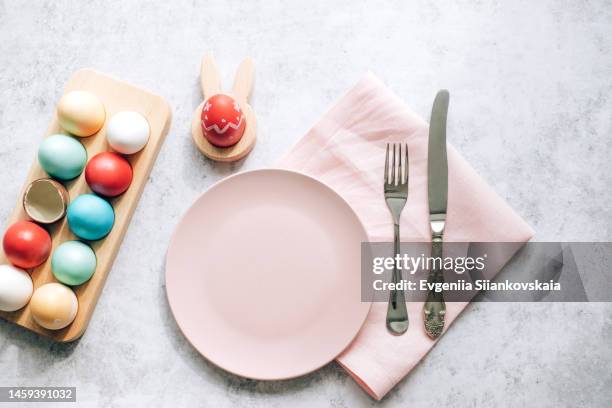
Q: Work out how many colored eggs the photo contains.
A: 8